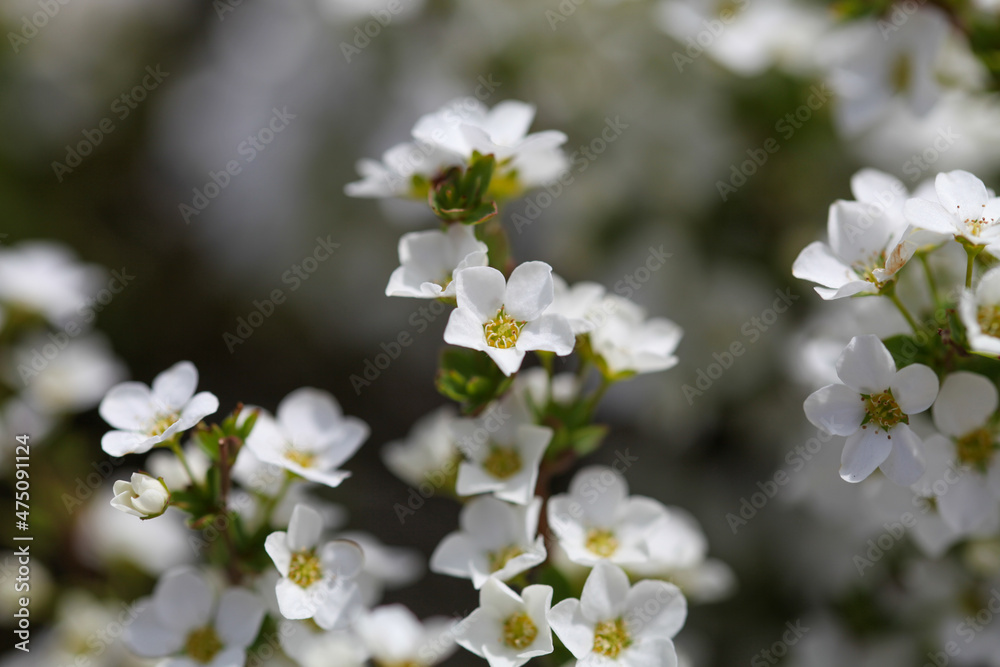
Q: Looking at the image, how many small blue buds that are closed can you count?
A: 0